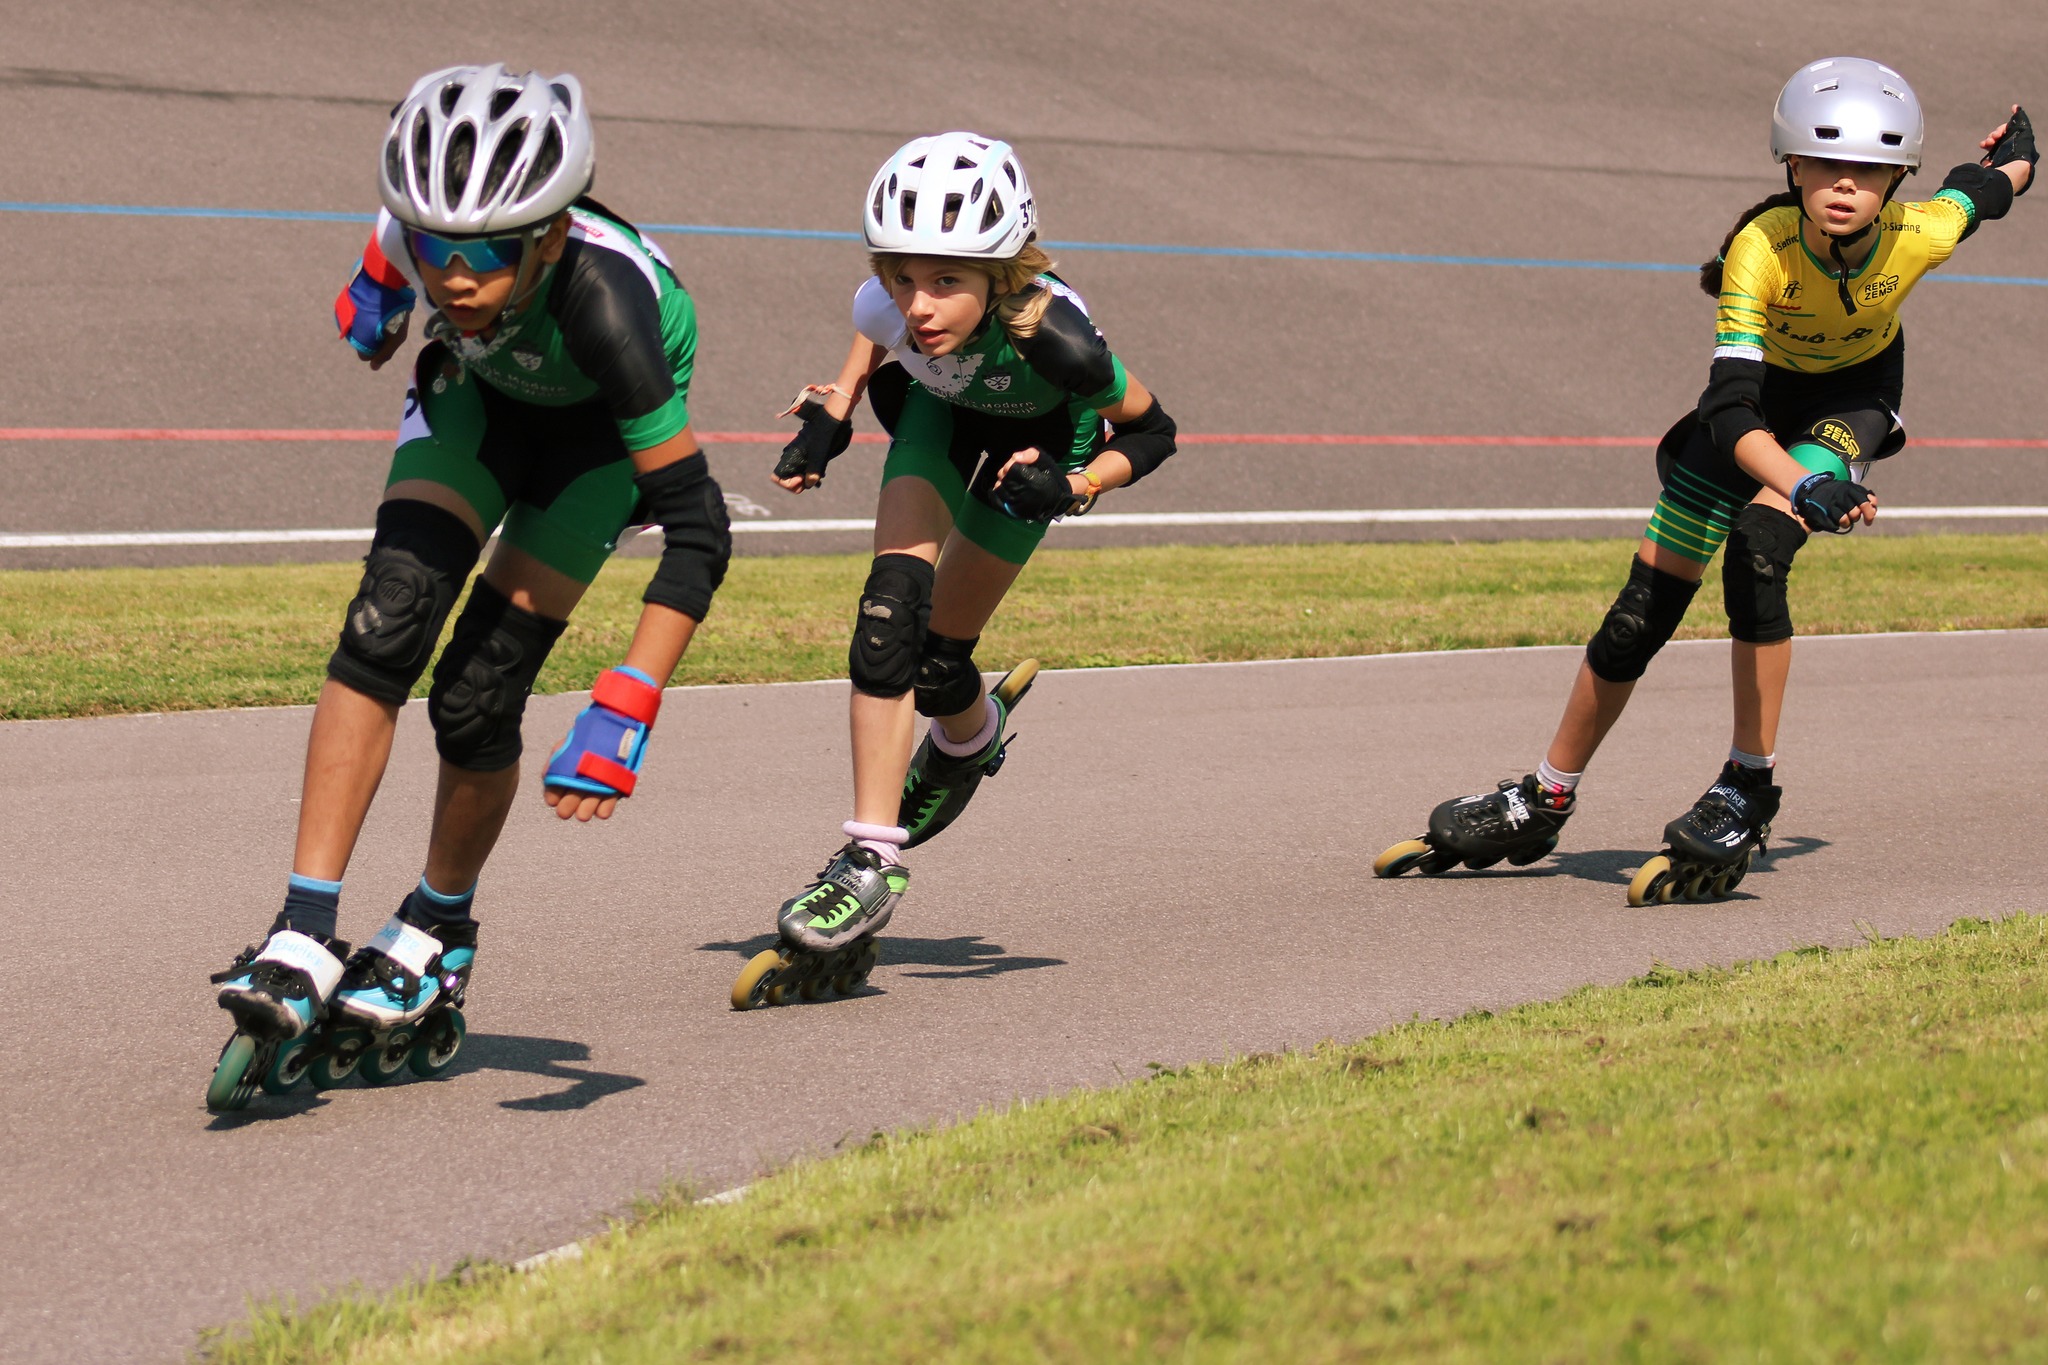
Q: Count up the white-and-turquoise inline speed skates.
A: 2